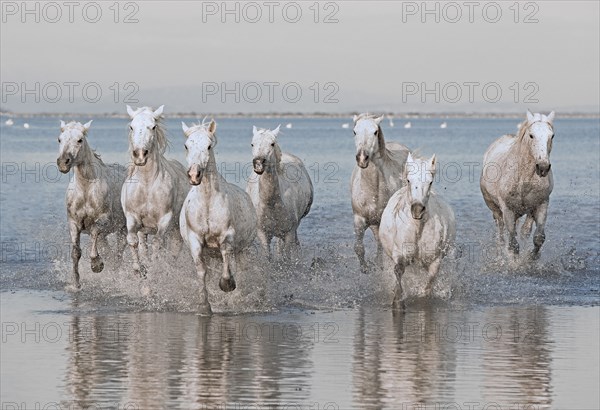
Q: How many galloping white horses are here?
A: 7